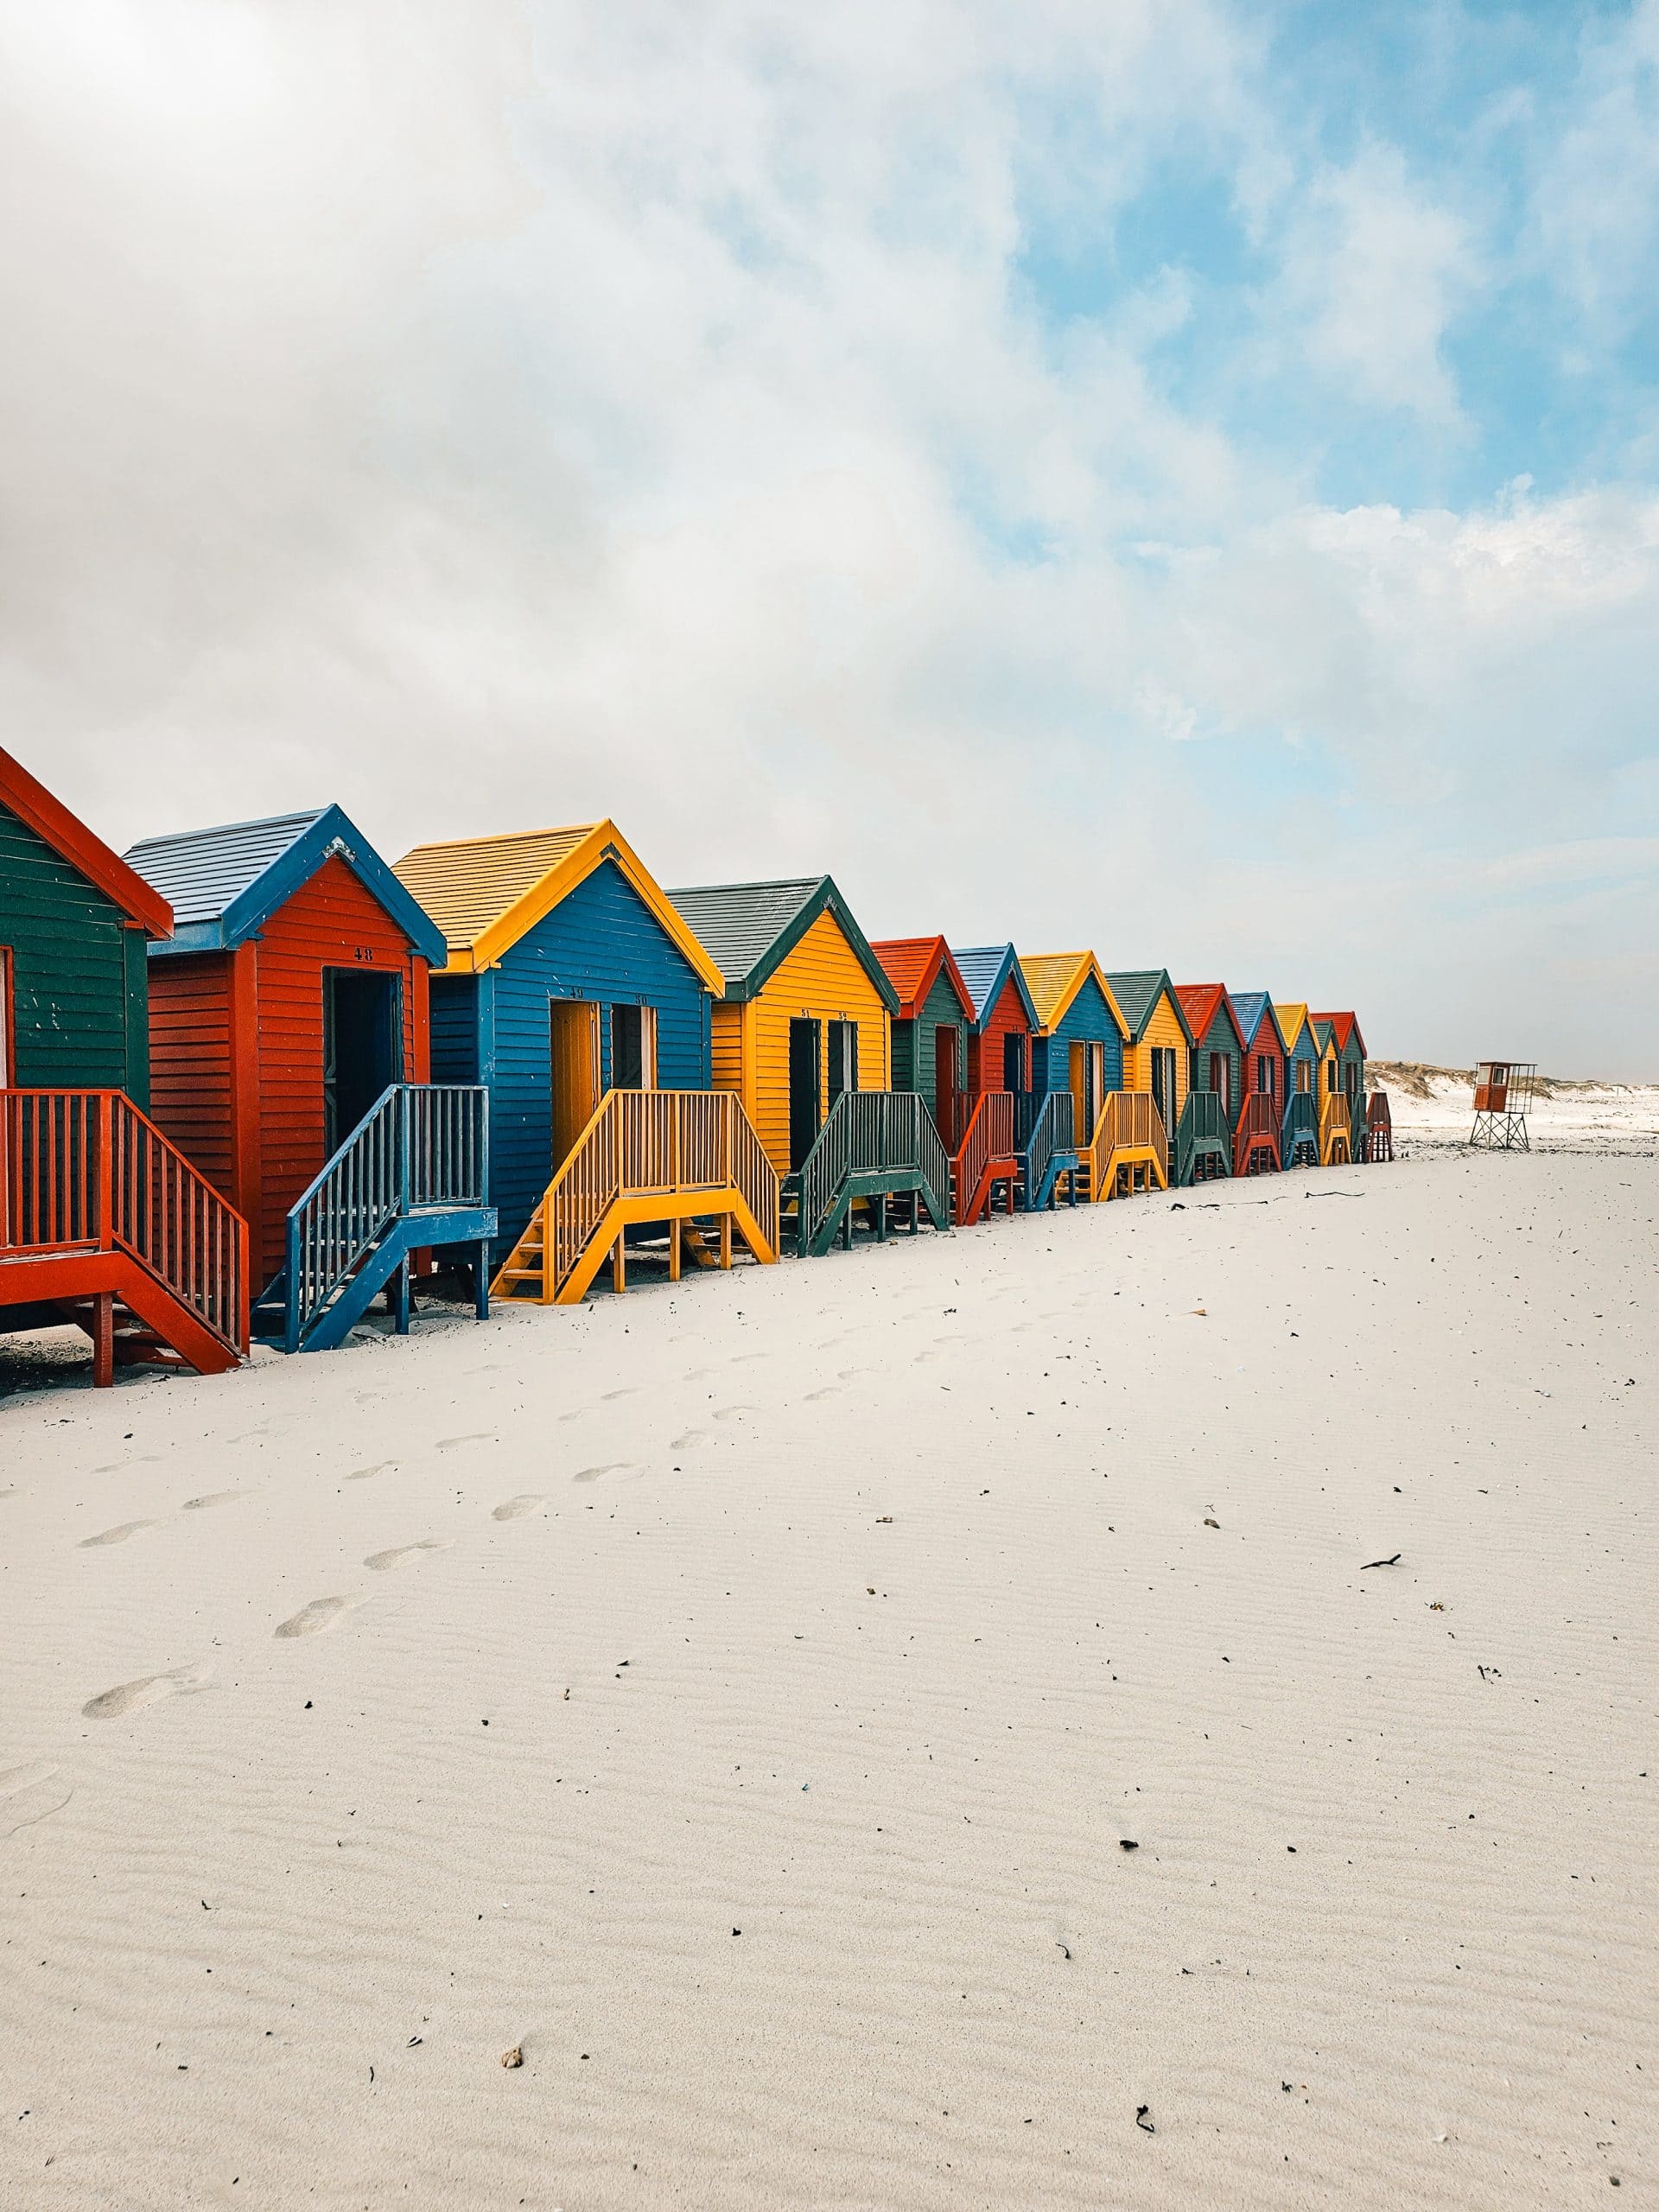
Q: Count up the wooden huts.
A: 13